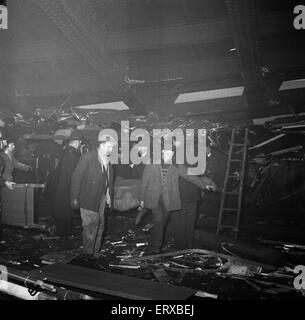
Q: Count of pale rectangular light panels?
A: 3